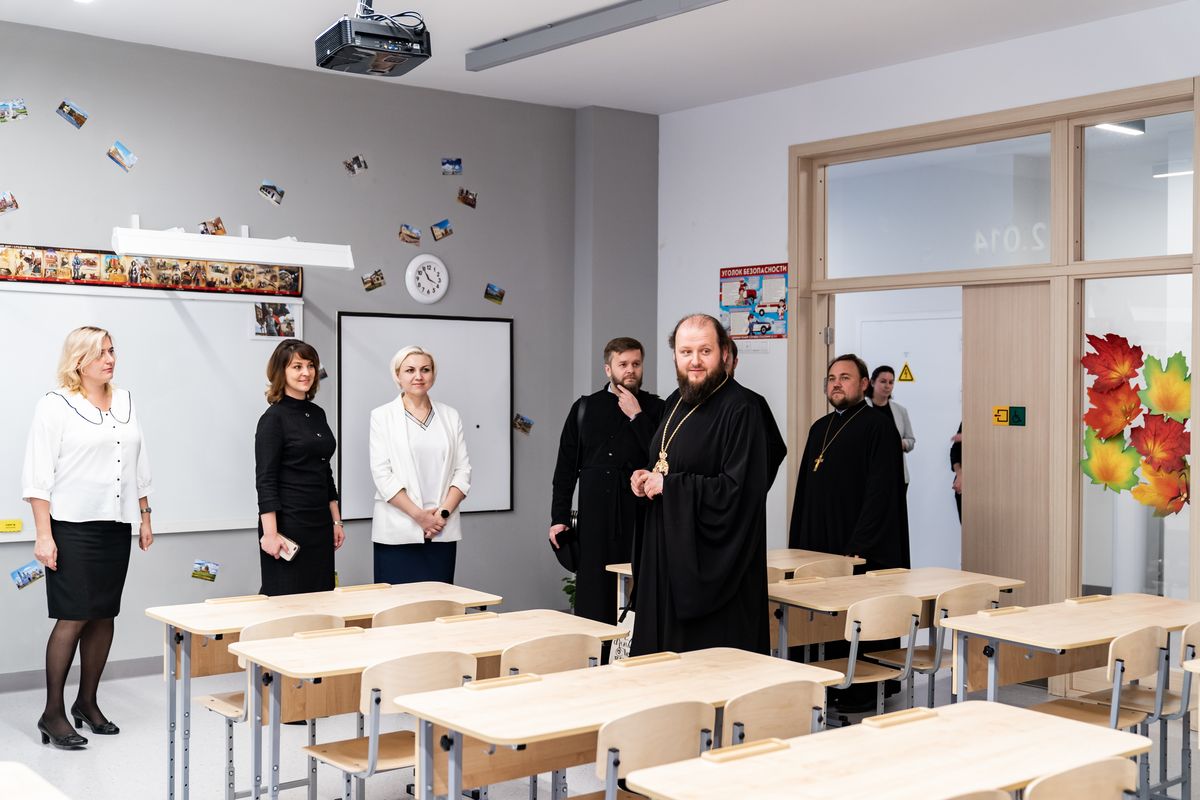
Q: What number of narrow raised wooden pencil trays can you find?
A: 12